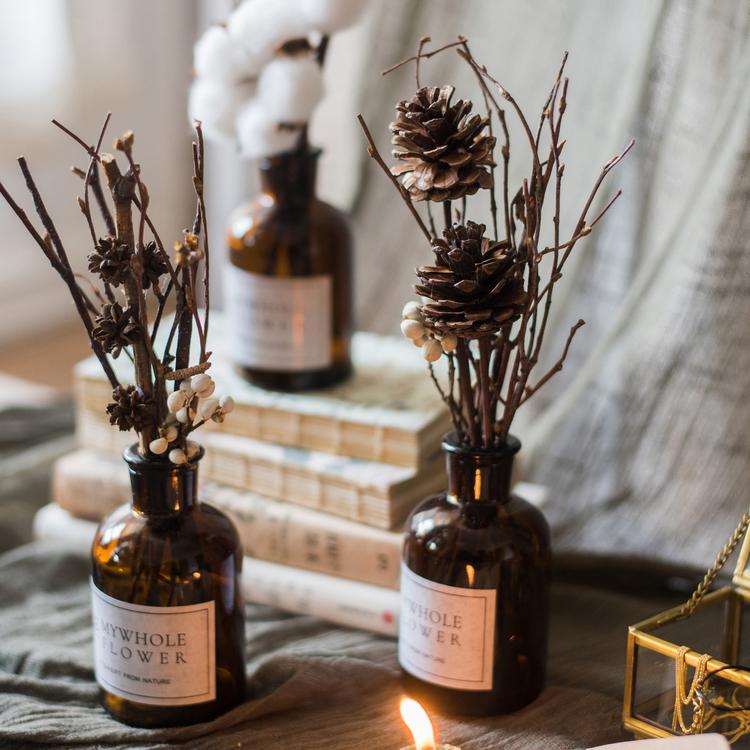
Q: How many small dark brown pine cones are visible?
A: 4